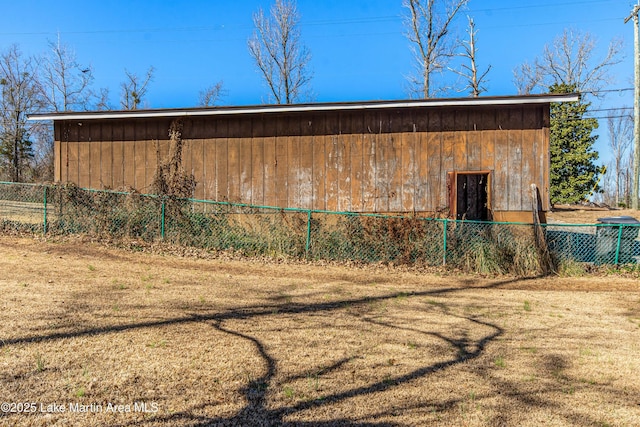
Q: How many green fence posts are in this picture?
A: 5